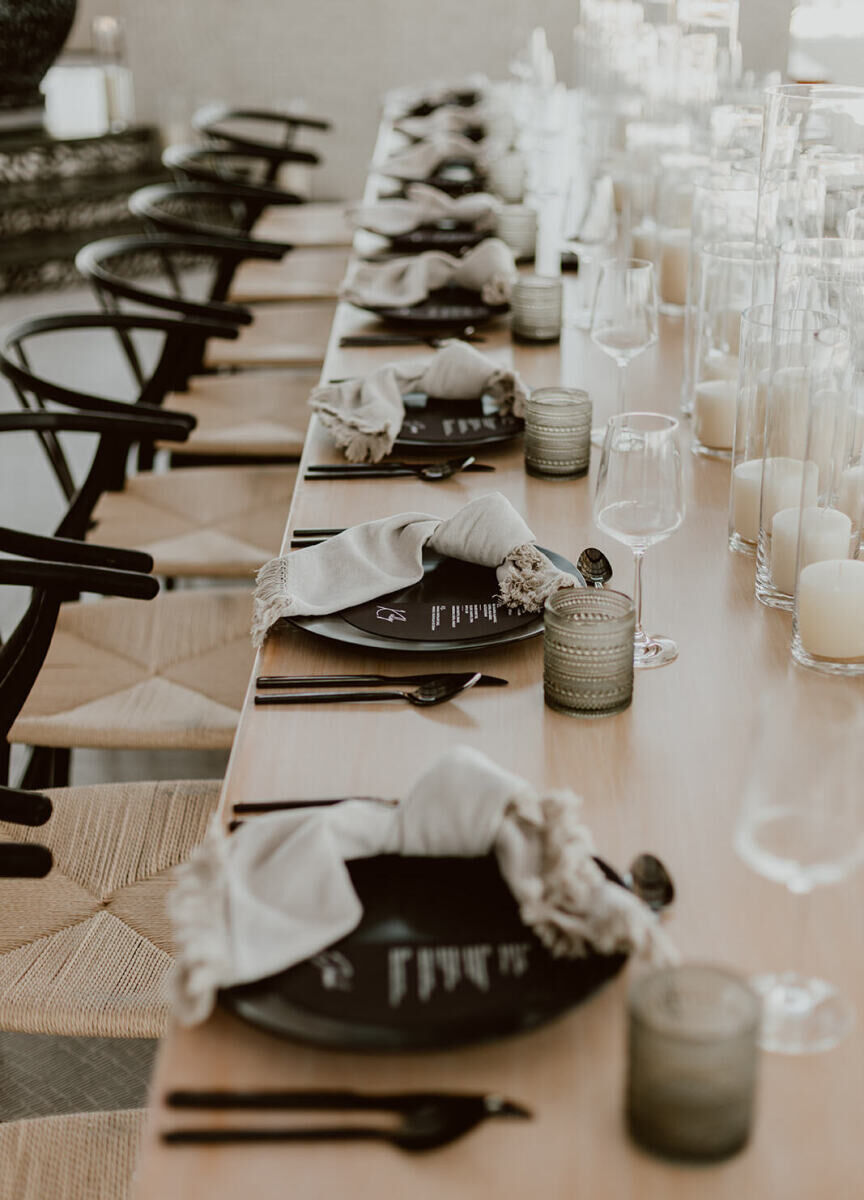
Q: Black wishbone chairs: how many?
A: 8